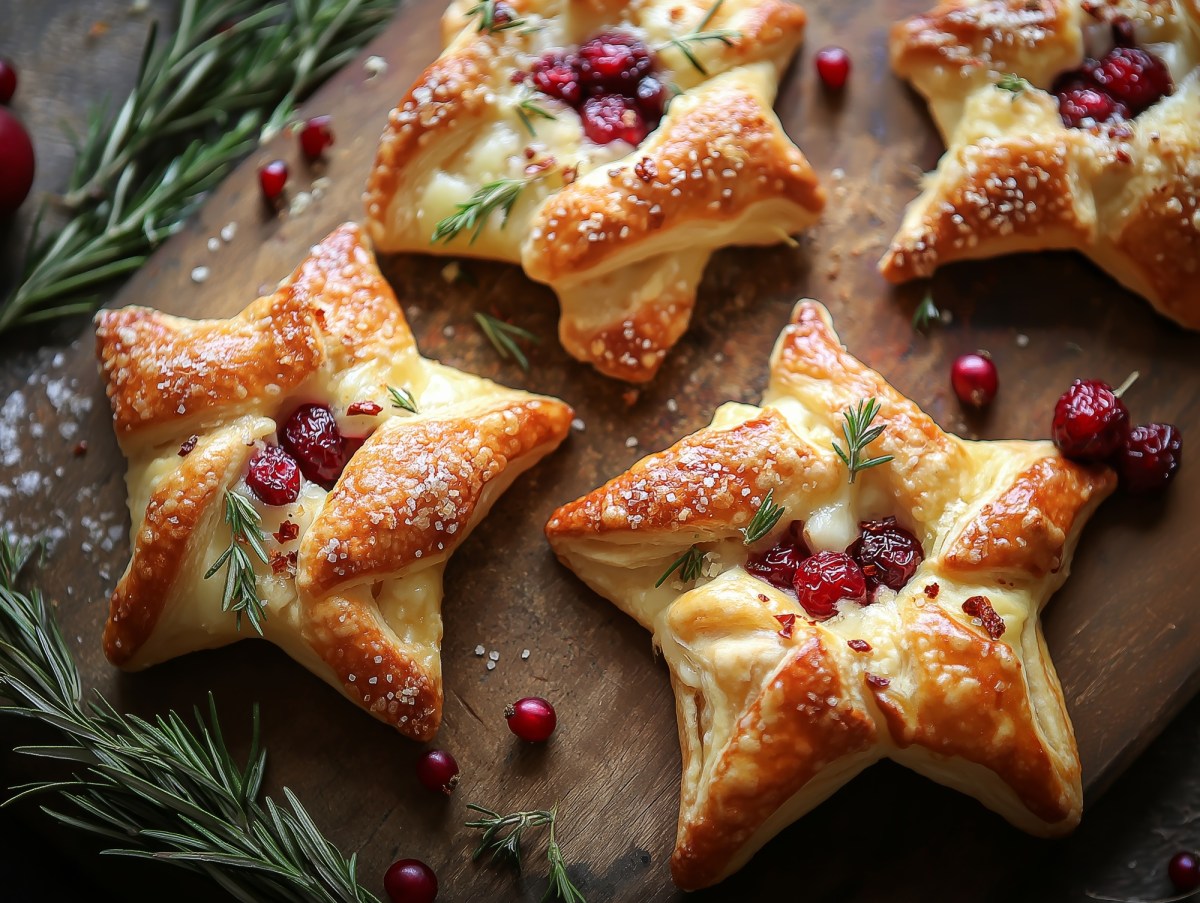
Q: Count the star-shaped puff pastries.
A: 4